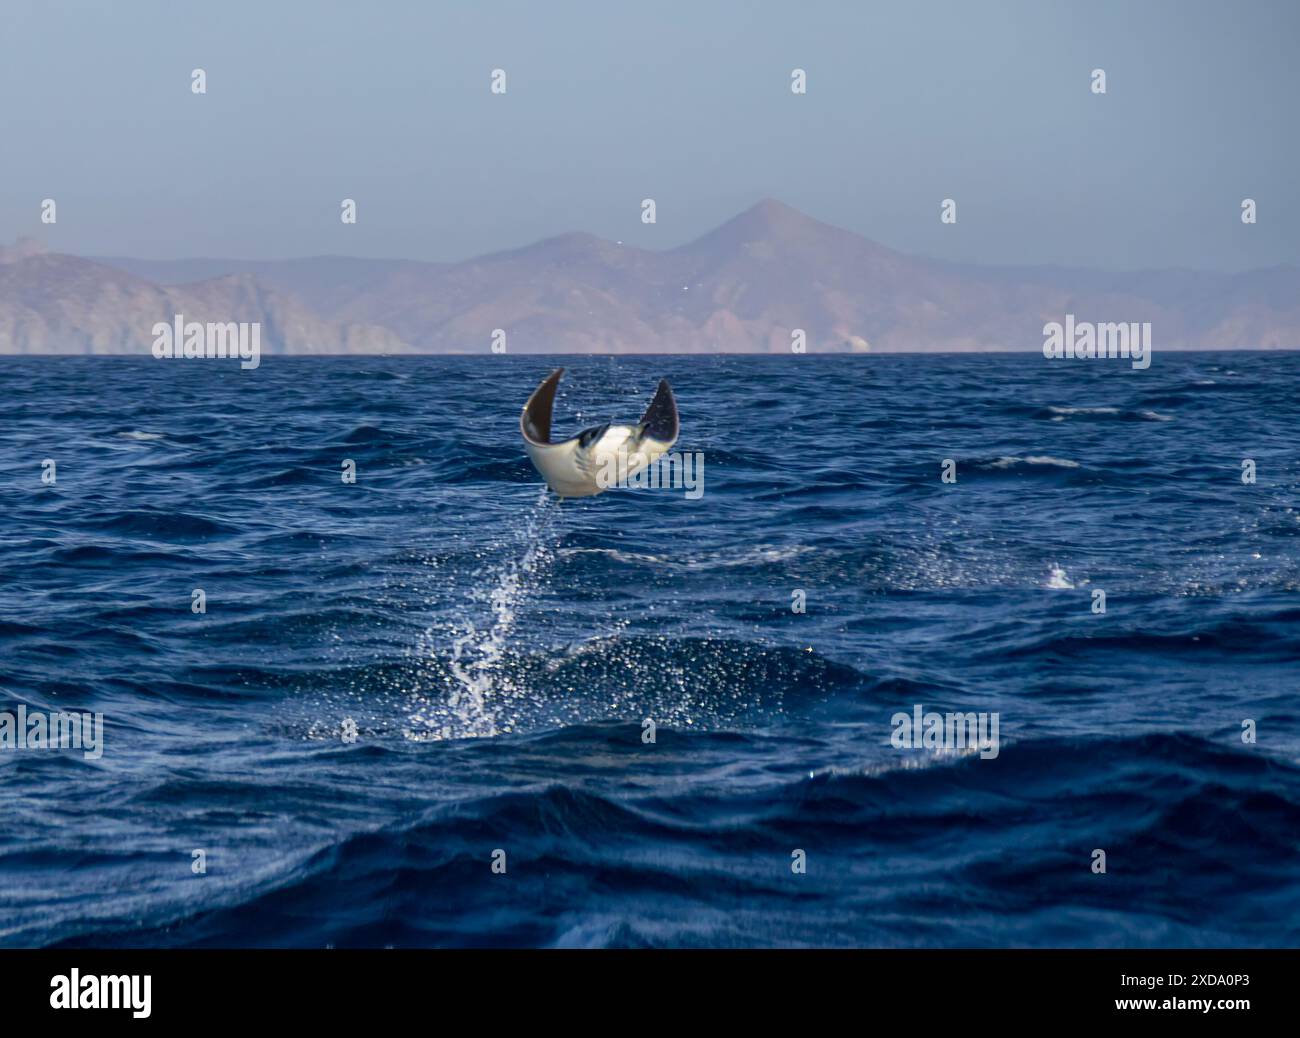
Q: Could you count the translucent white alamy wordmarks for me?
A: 5